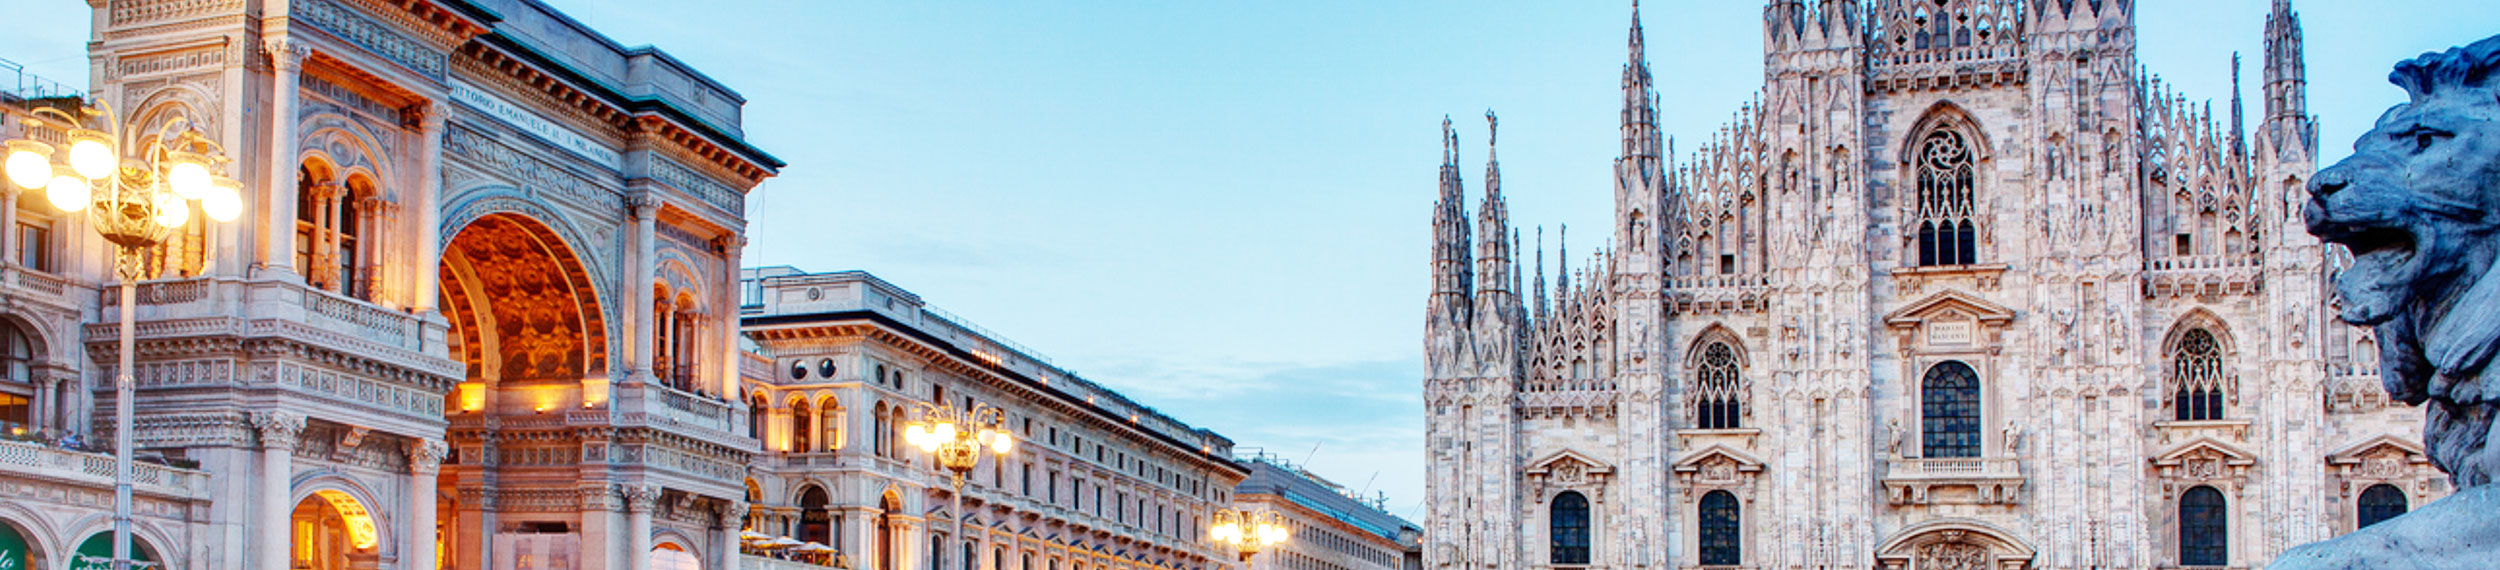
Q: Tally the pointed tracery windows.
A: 3